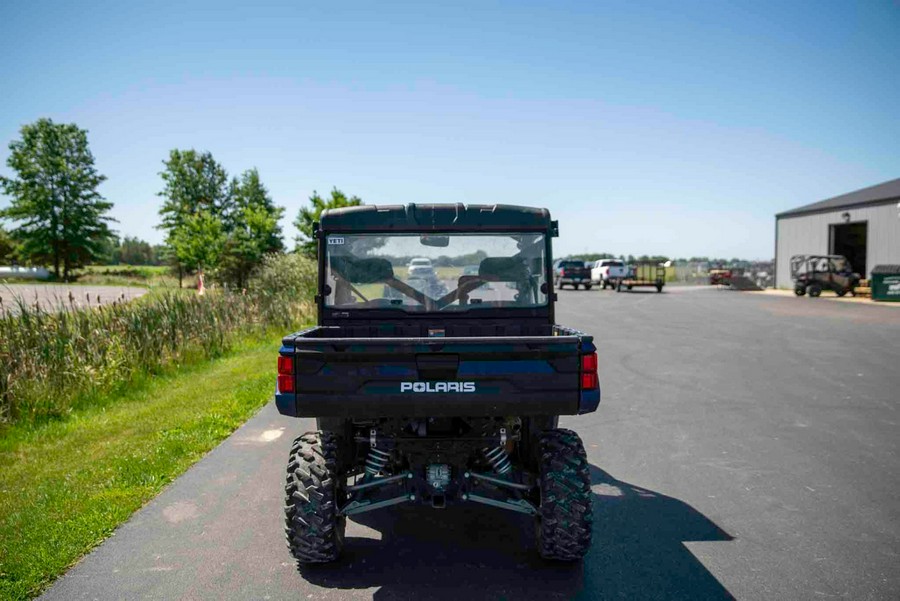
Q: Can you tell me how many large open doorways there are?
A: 1